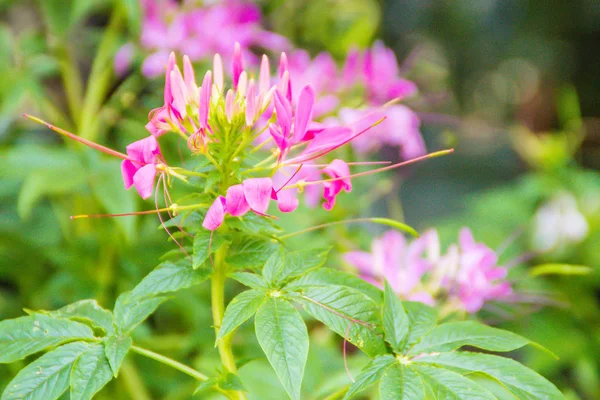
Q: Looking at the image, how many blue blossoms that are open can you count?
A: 0